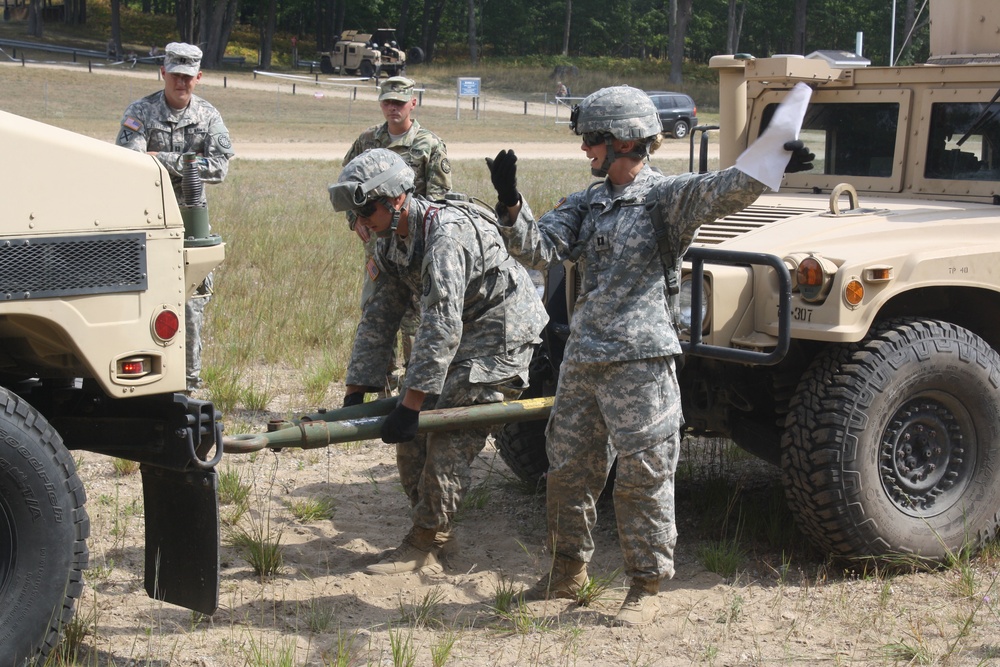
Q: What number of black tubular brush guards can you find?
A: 1